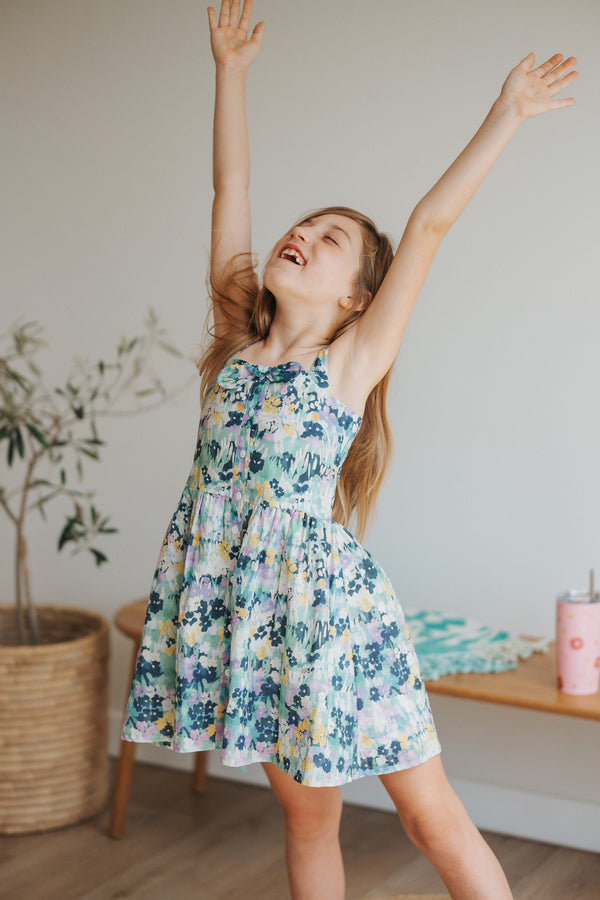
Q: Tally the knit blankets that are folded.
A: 1